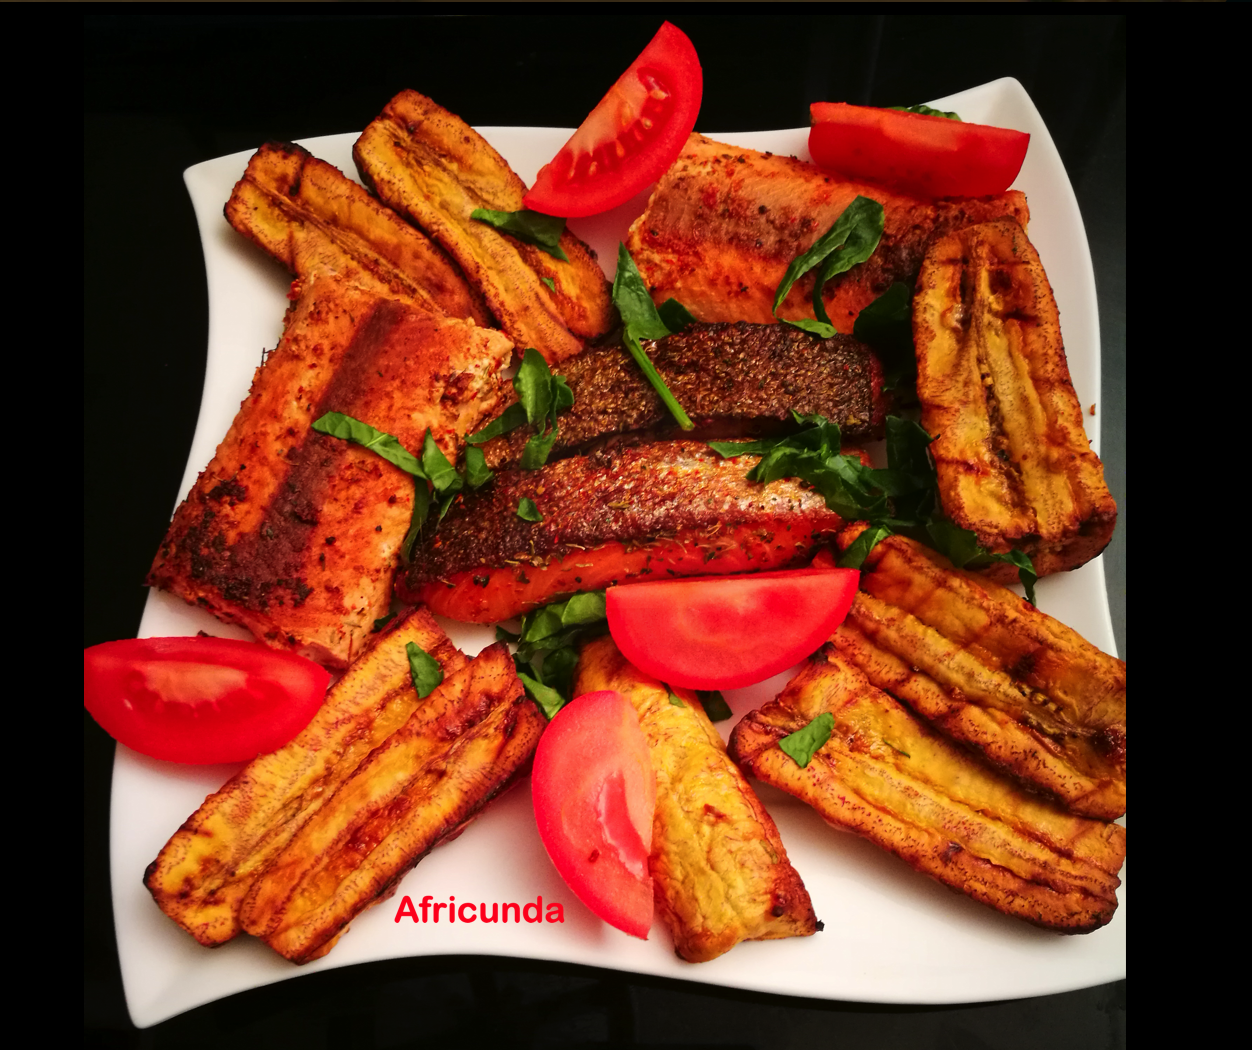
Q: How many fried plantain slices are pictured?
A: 8